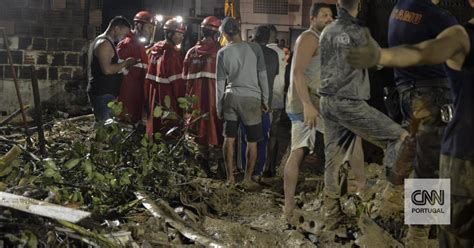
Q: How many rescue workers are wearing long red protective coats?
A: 3